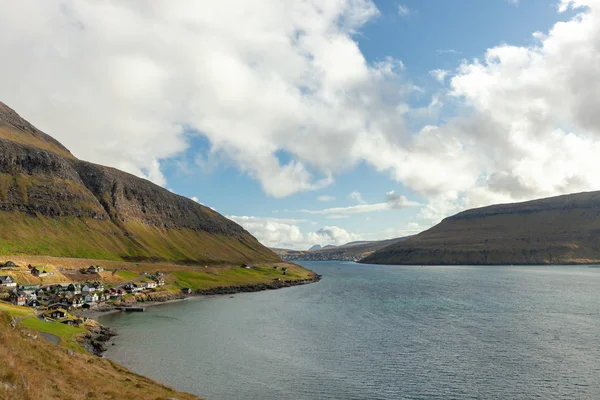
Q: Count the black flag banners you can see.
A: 0